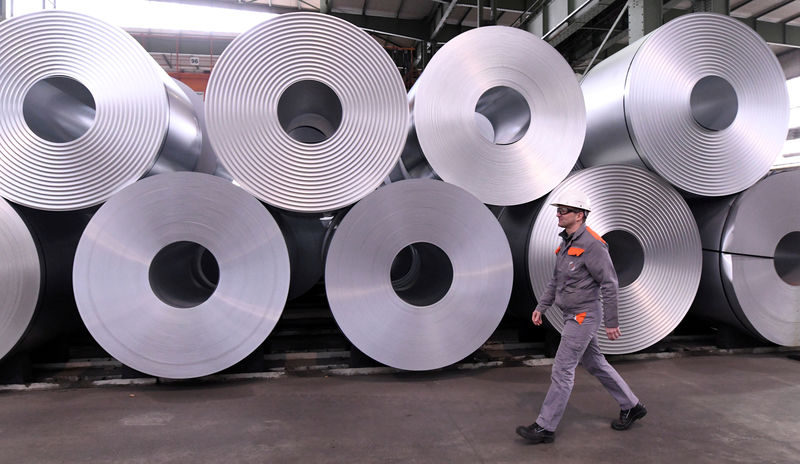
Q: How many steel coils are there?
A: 9